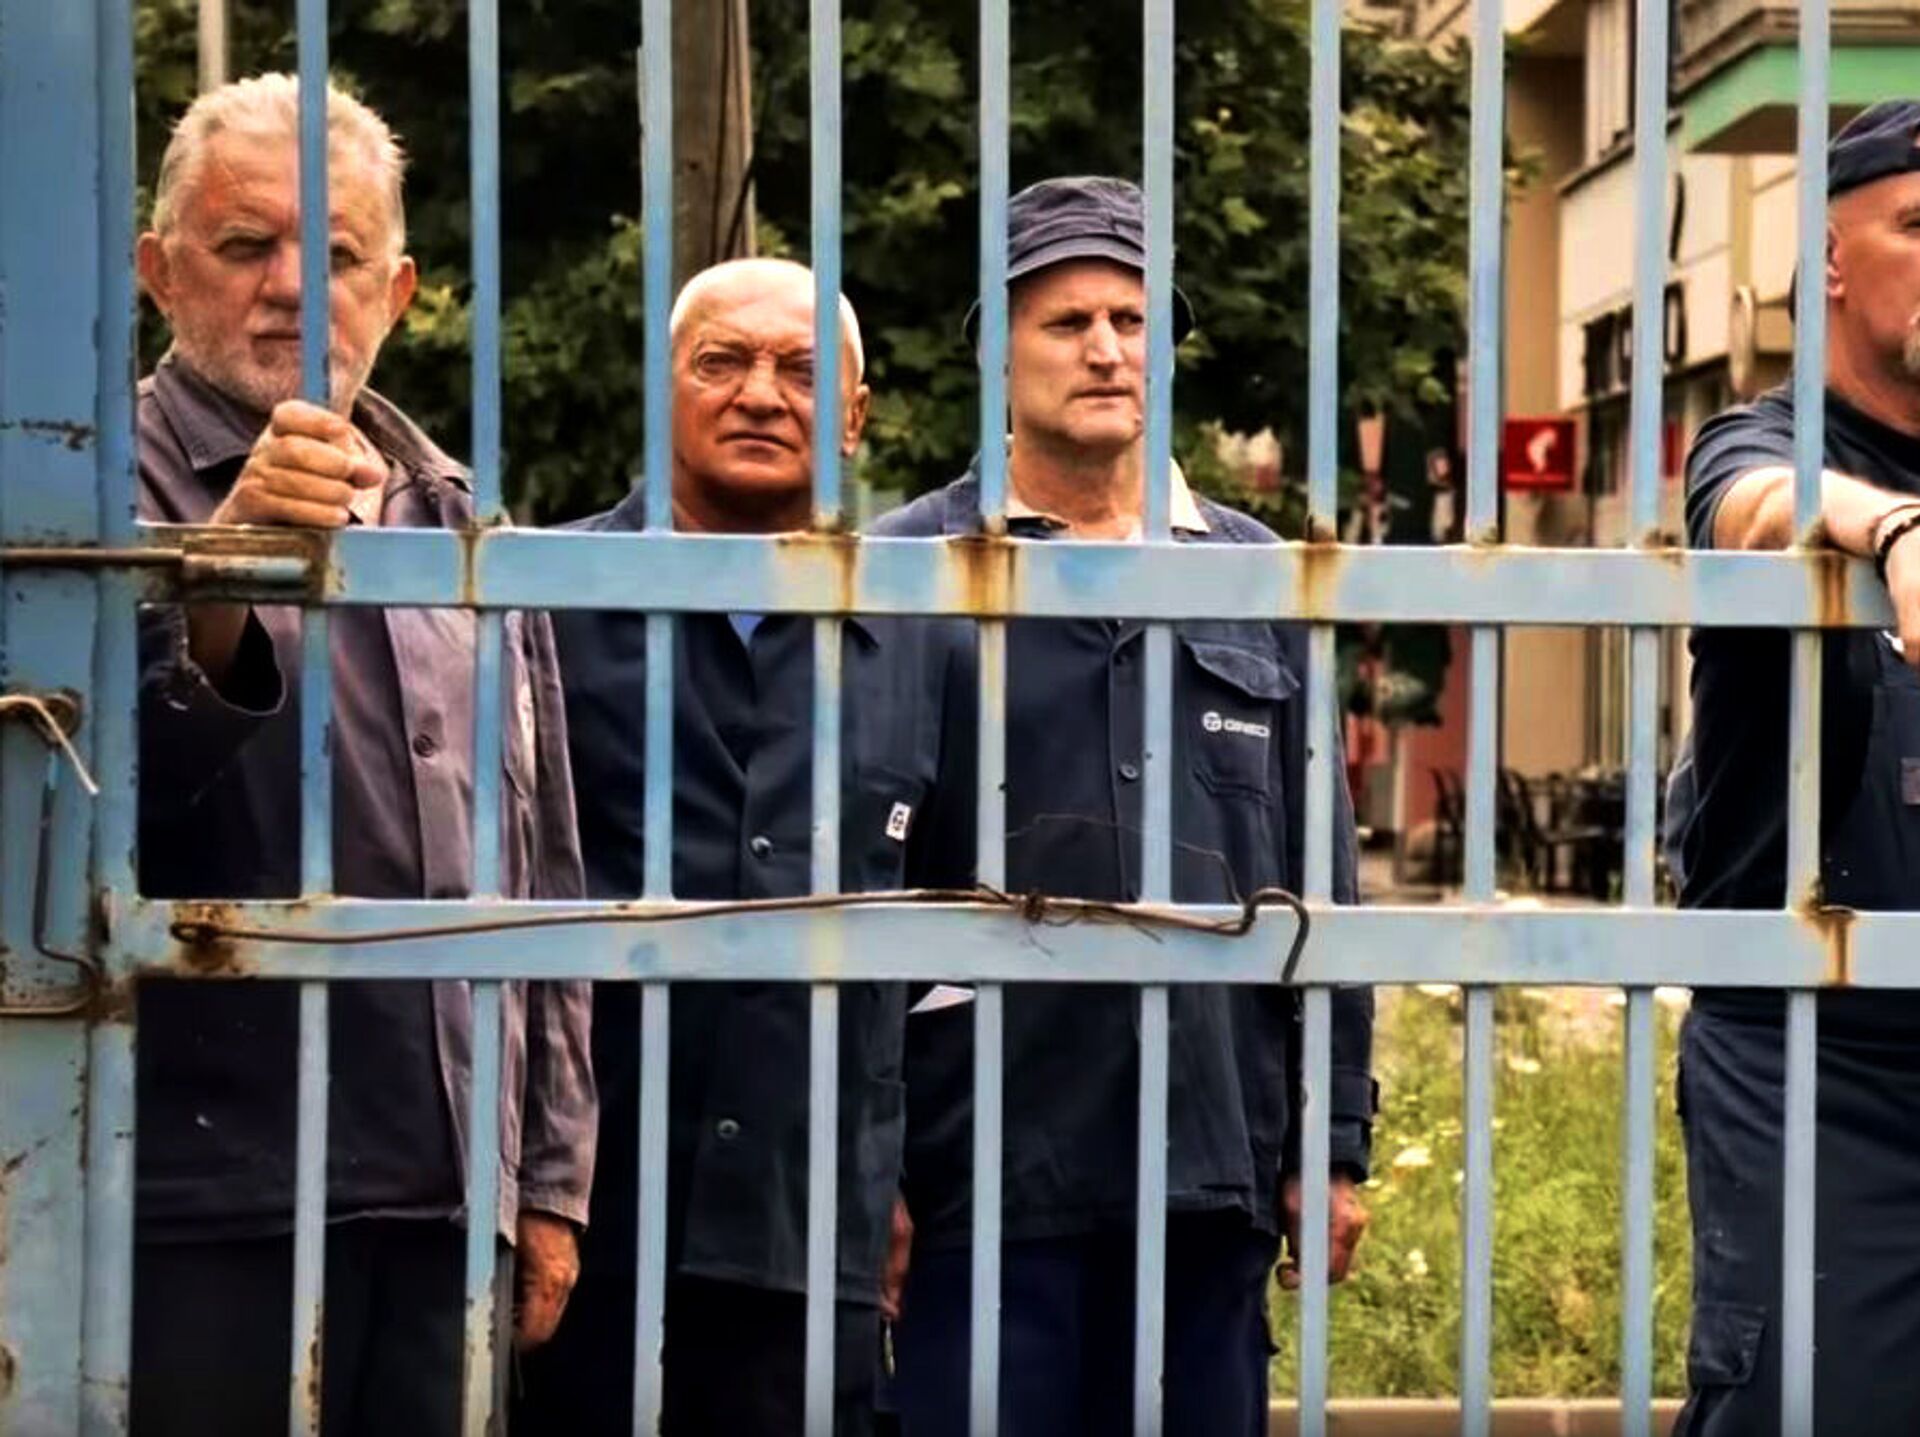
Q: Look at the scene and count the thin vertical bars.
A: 10